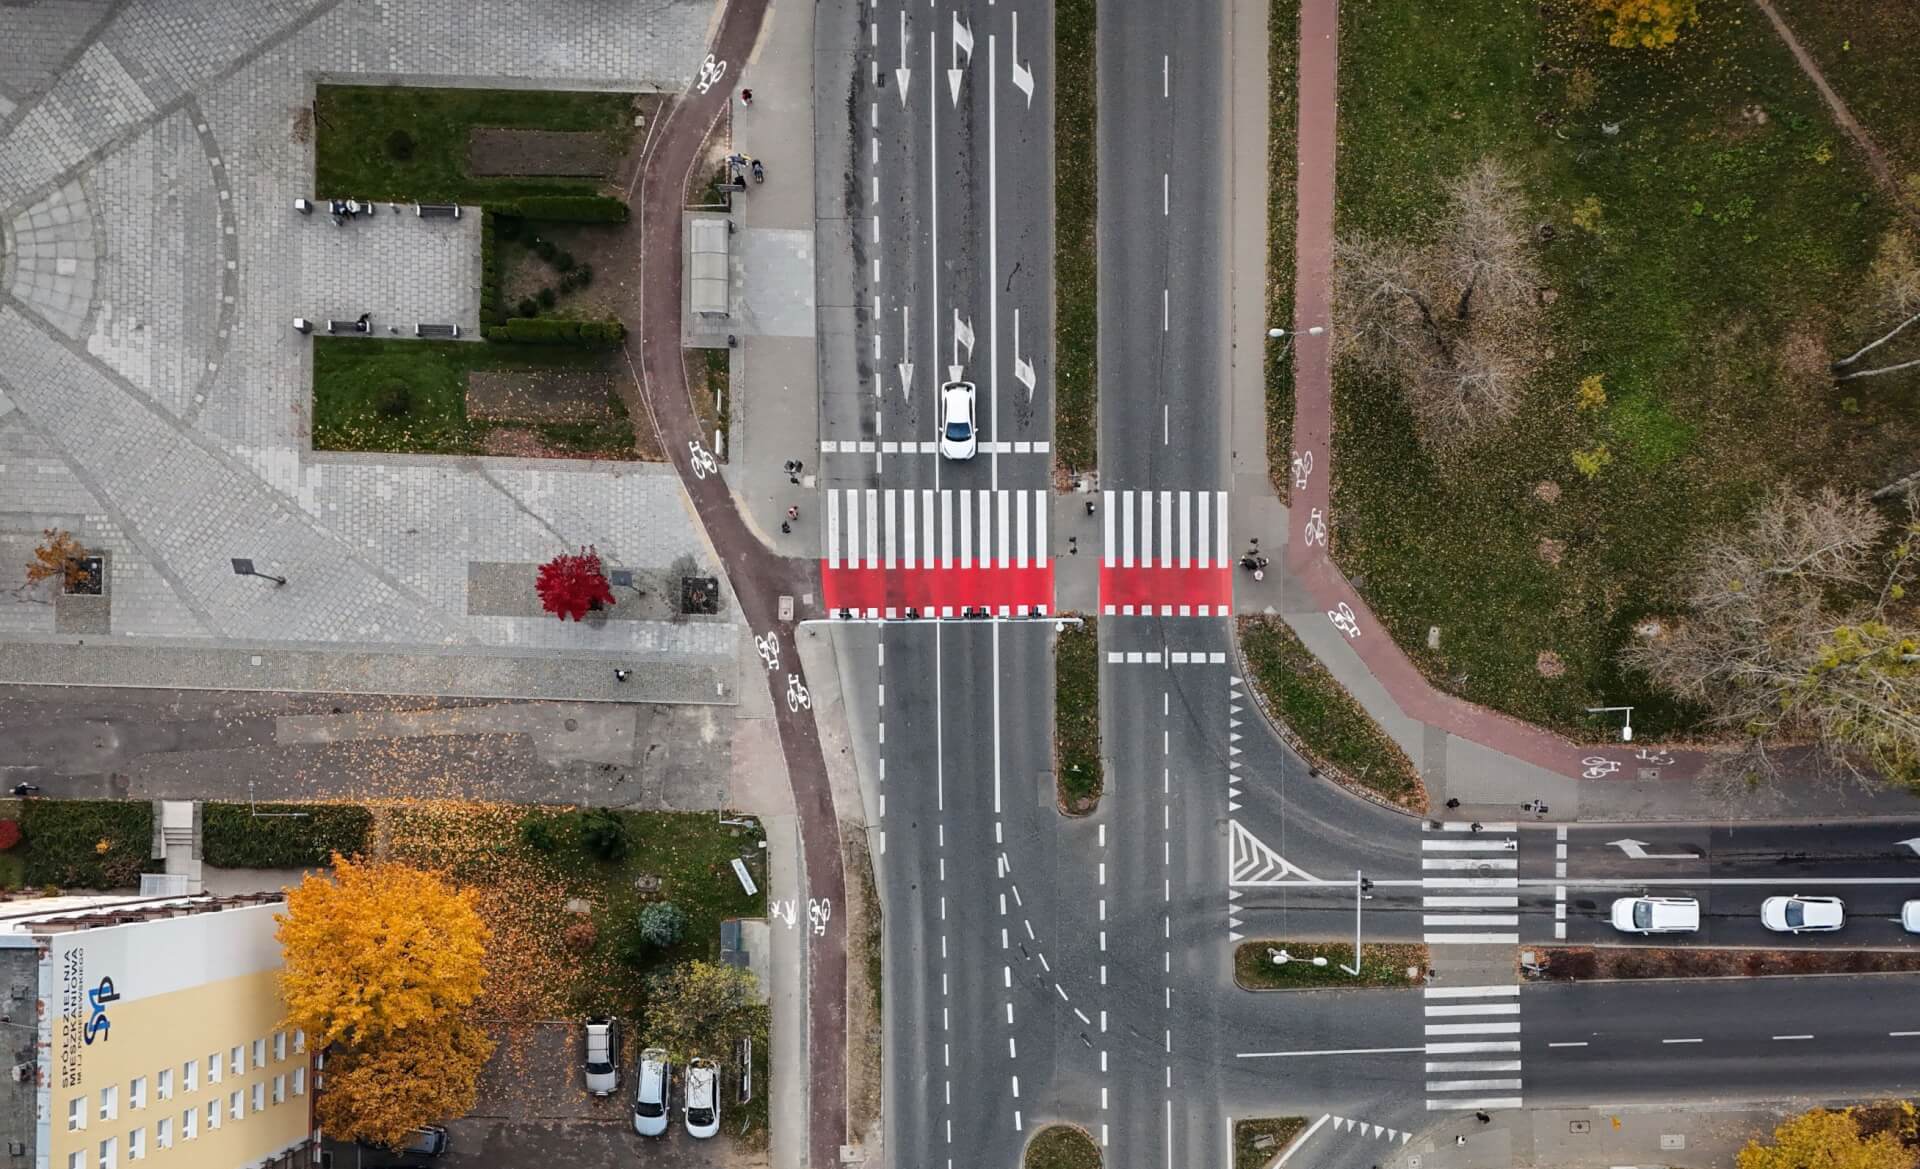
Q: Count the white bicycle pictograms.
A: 10